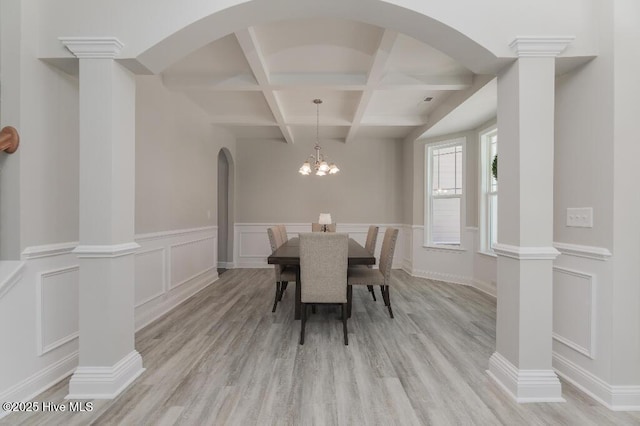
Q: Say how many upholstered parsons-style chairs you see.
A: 6